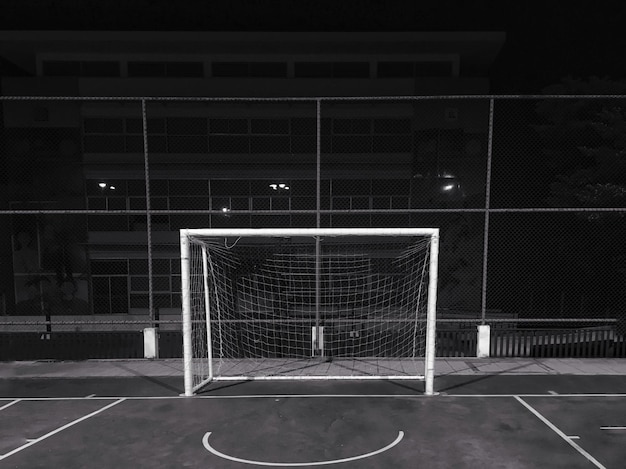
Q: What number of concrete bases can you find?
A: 3